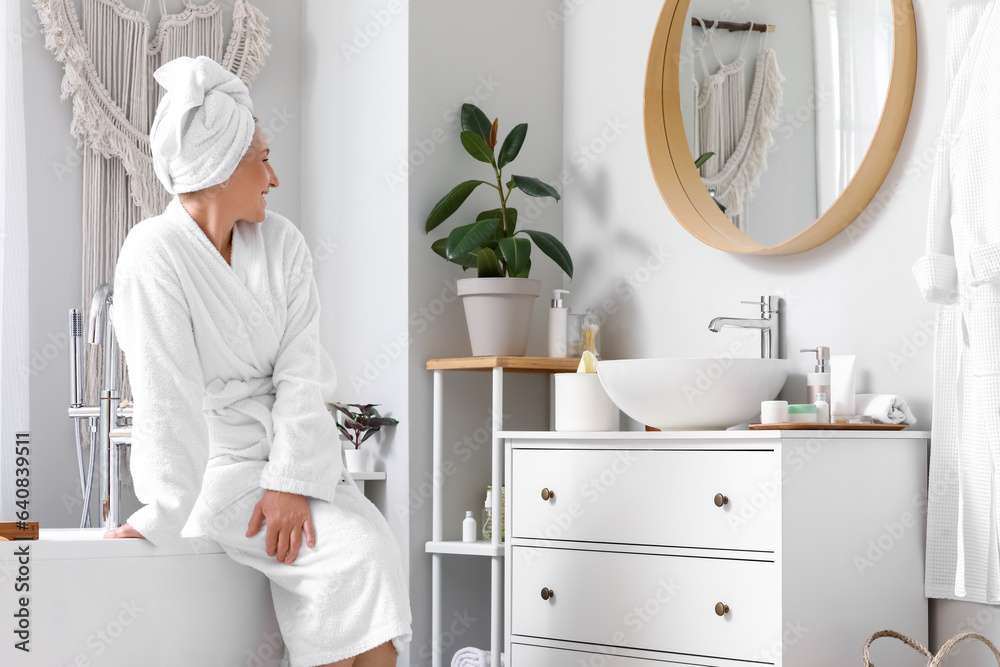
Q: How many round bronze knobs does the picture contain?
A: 4